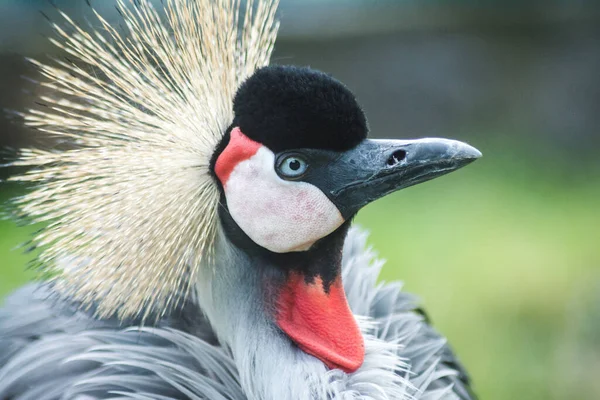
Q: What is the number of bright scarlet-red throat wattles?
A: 1